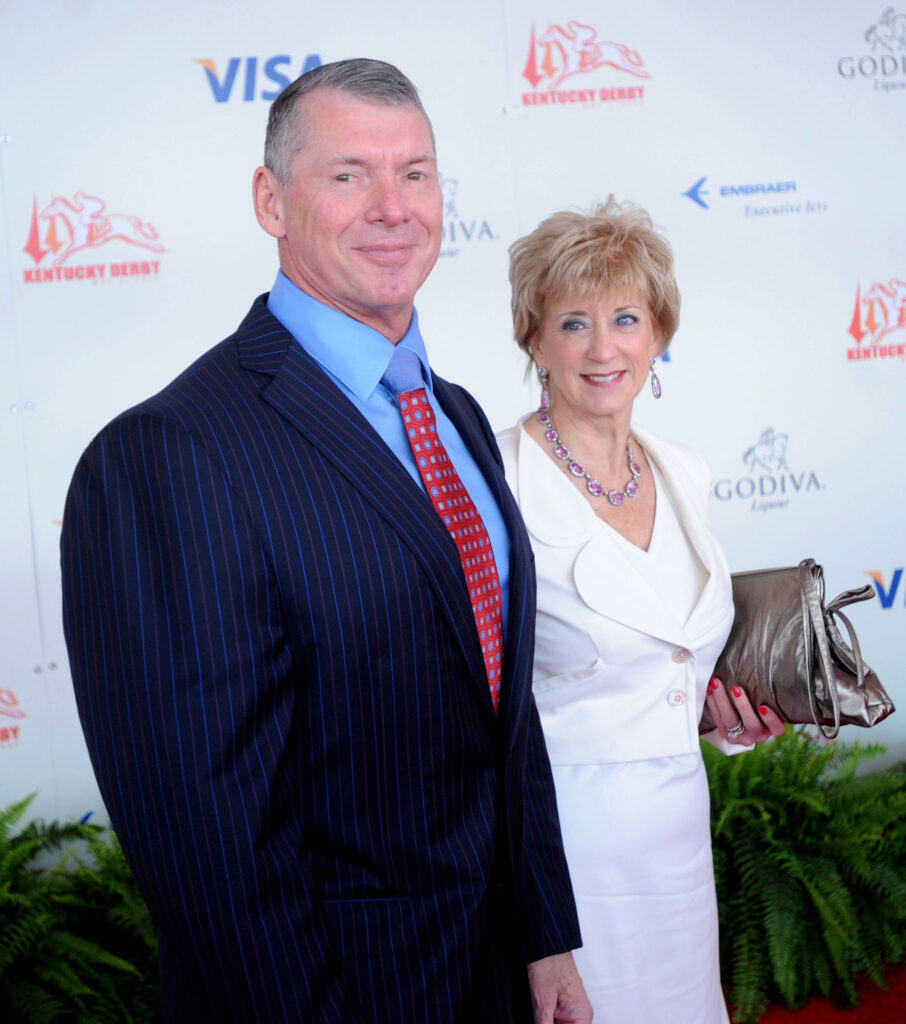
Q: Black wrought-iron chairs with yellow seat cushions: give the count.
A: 0